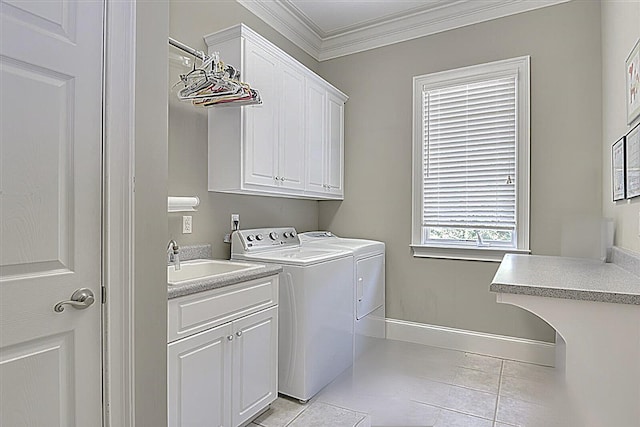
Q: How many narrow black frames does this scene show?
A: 2